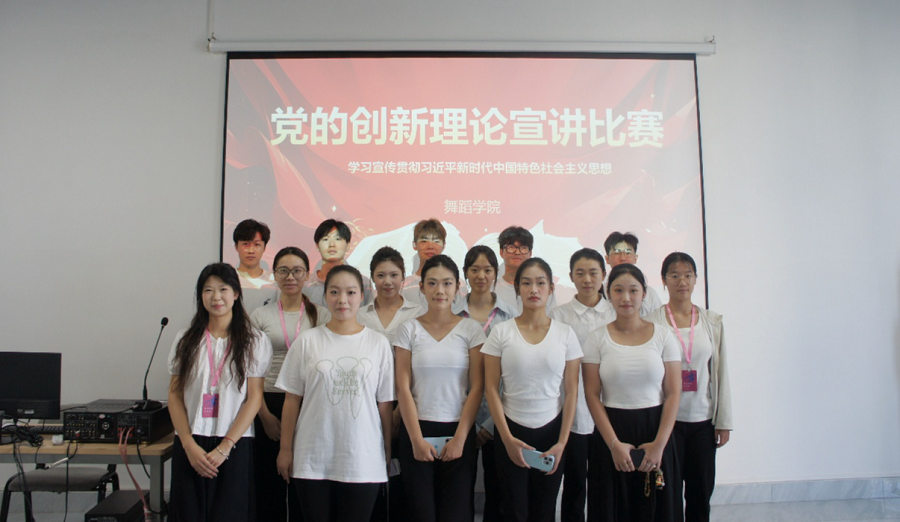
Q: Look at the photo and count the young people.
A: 15